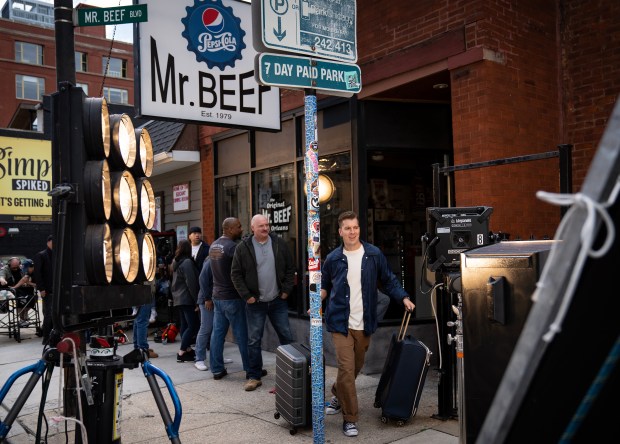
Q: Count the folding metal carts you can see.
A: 0